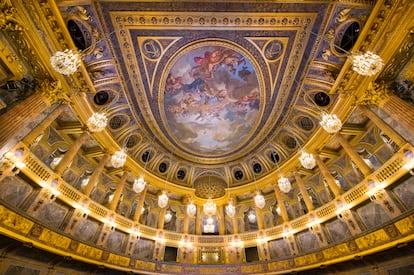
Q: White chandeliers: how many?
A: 13